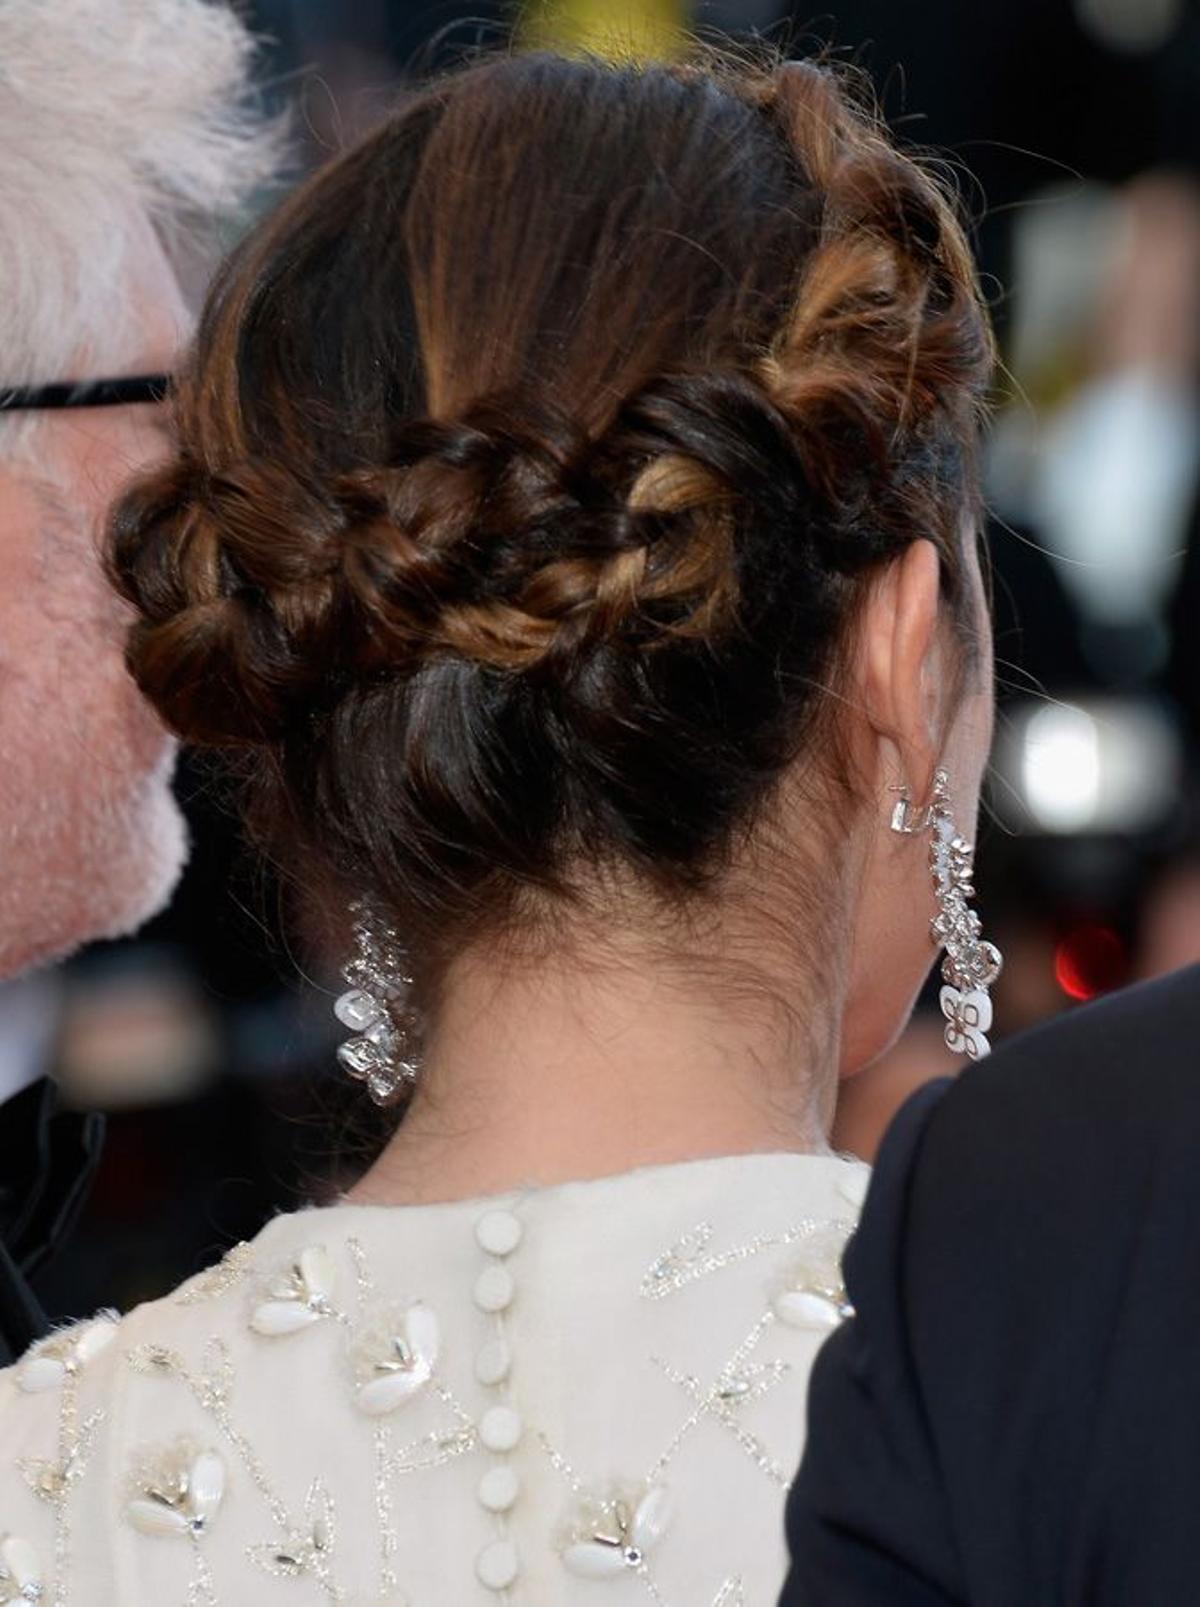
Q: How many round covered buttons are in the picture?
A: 6